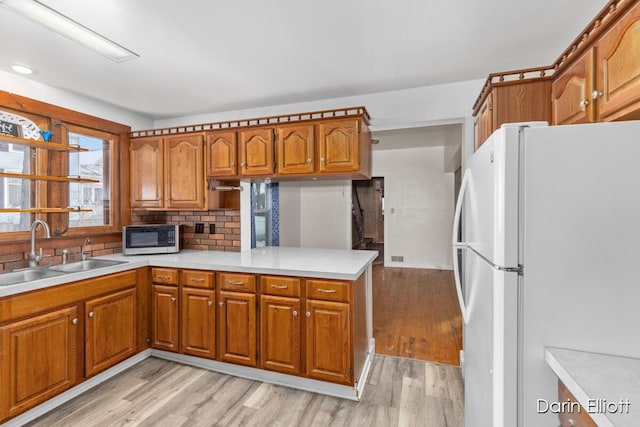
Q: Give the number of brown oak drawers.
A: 5